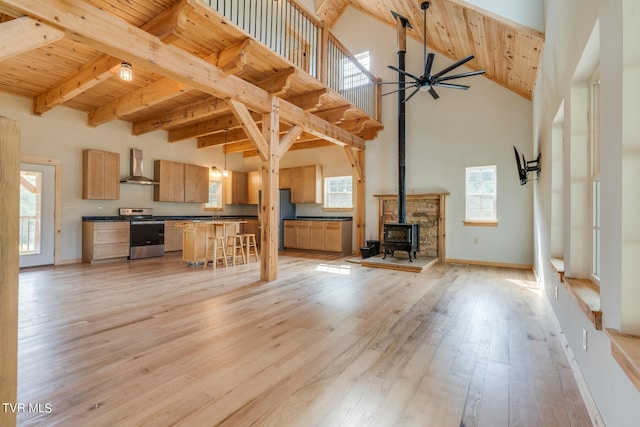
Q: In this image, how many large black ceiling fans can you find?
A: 1